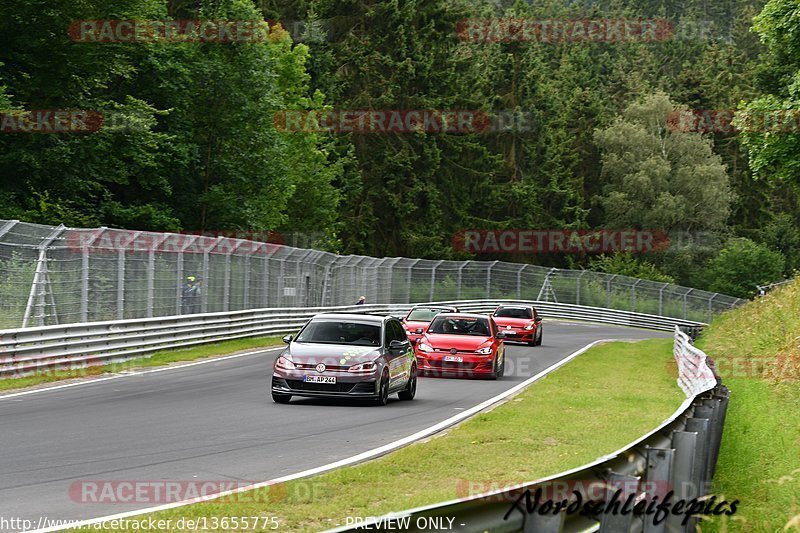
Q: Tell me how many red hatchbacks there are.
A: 3